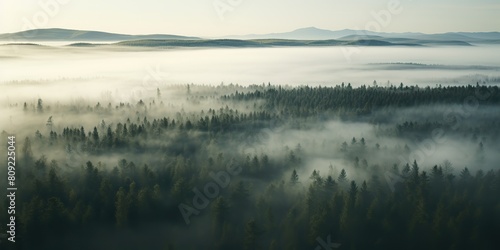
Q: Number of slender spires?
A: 0